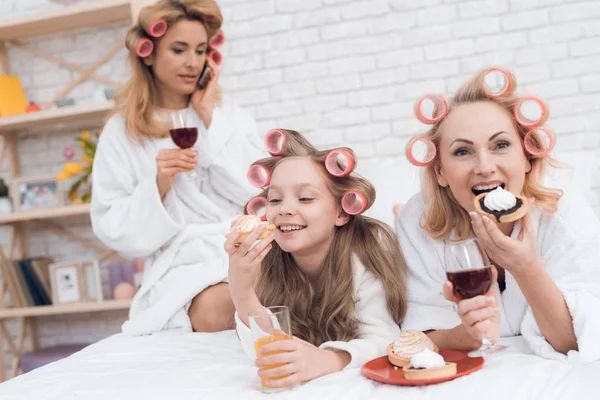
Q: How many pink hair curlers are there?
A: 14